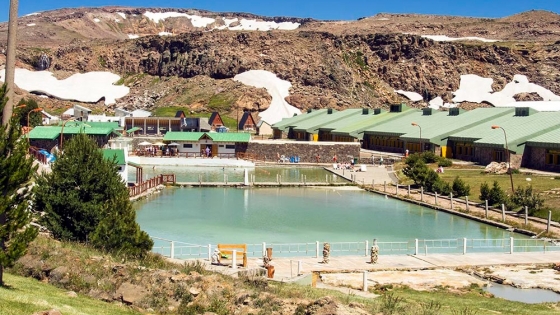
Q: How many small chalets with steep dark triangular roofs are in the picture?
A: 3